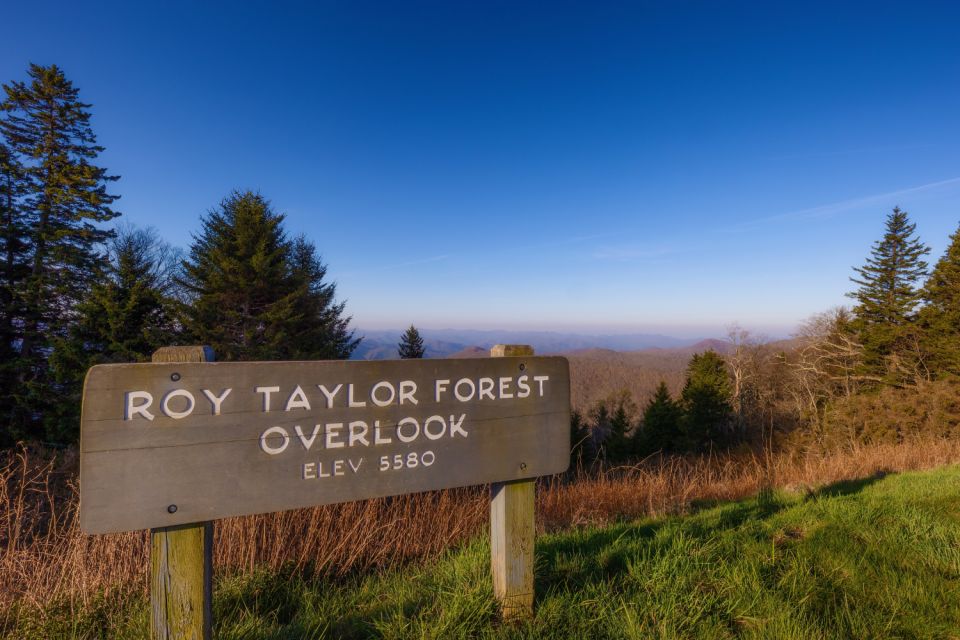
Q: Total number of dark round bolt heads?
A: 4